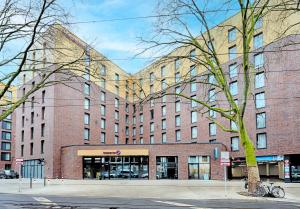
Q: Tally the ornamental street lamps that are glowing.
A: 0